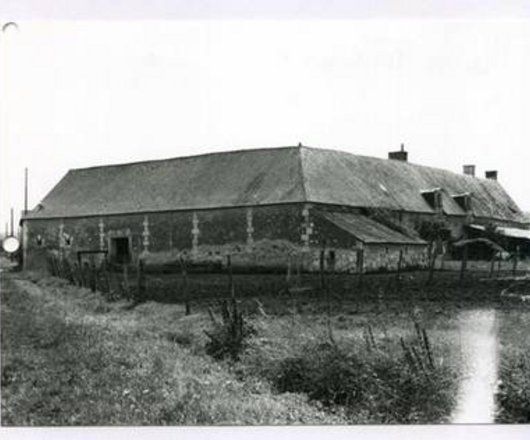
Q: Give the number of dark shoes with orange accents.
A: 0